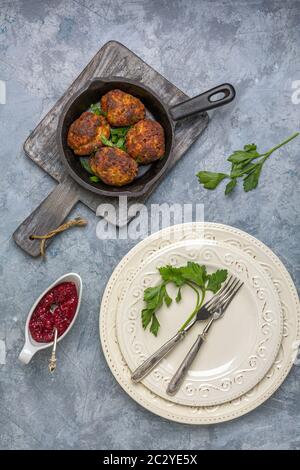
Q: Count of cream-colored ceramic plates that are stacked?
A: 2